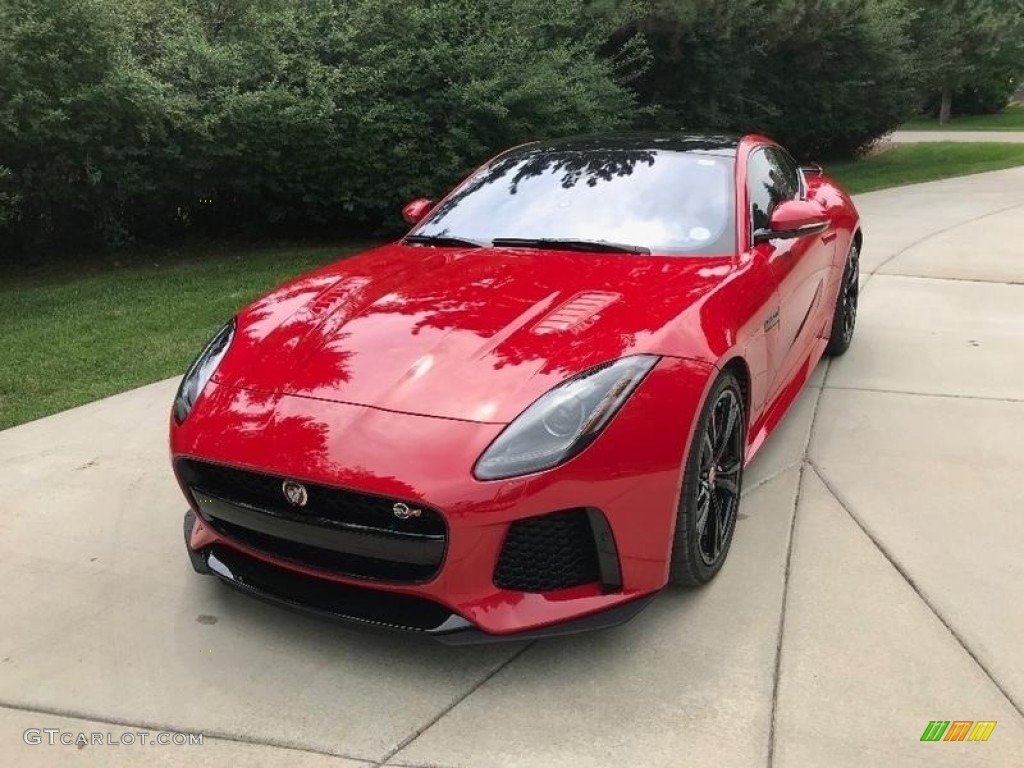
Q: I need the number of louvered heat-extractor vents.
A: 2